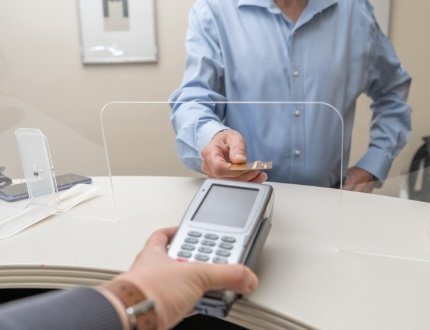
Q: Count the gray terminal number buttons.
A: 12